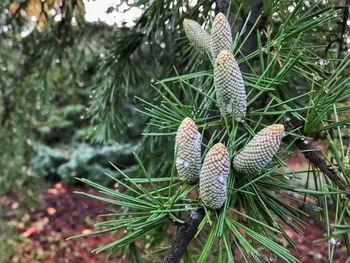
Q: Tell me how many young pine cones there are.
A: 6